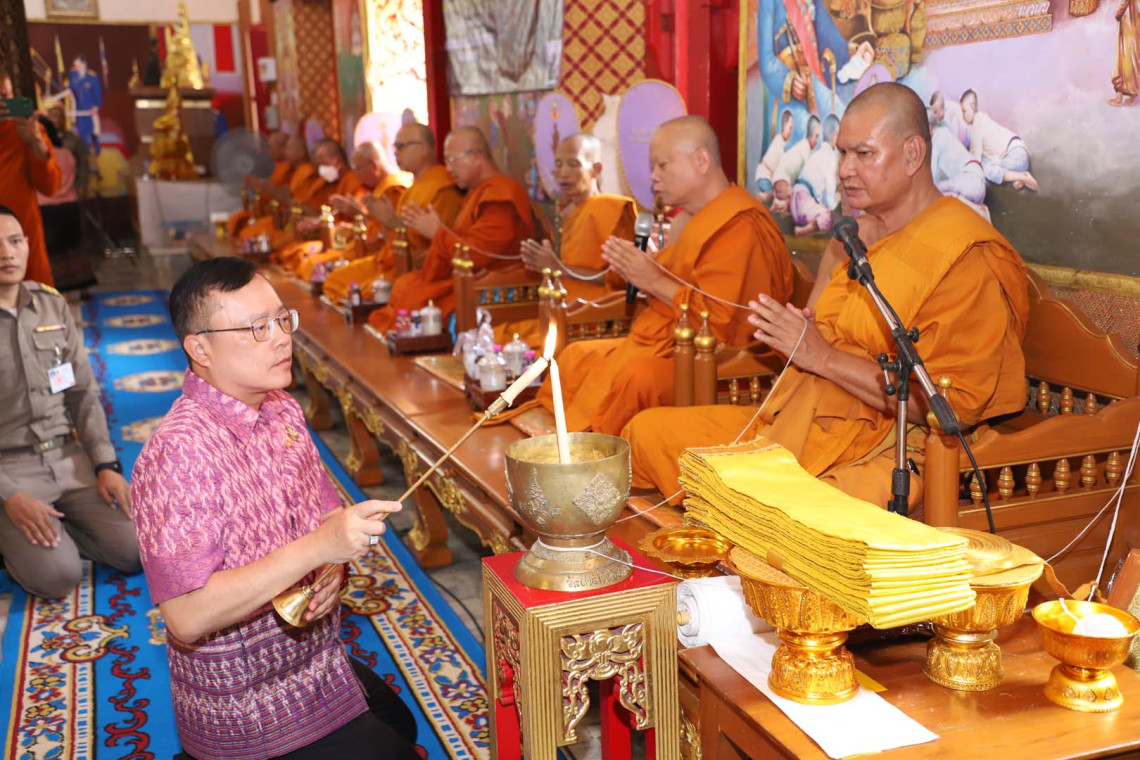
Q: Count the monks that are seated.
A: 9